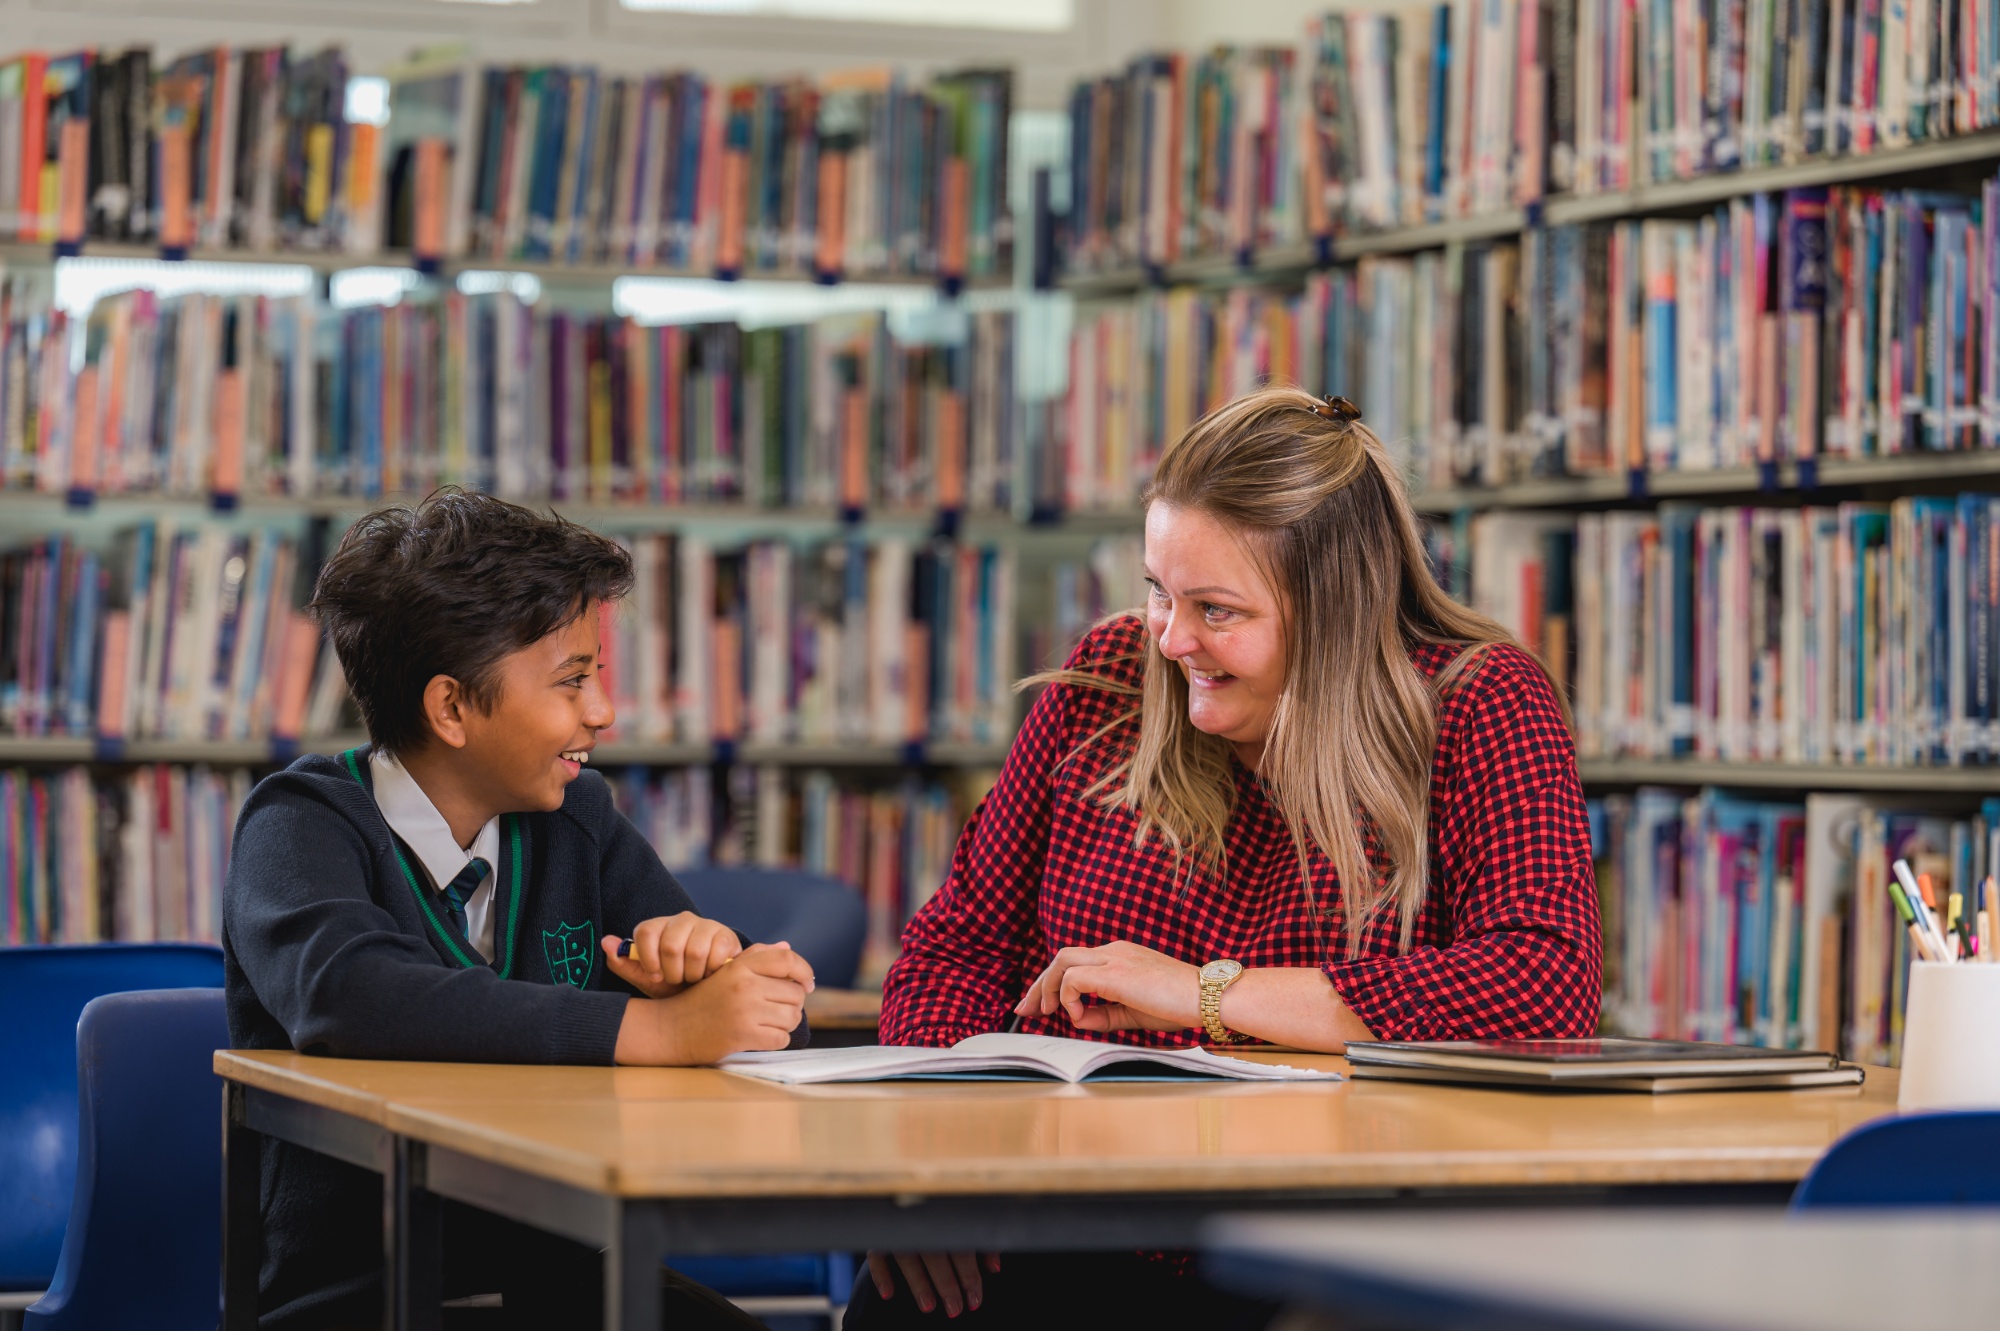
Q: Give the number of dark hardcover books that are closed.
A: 2